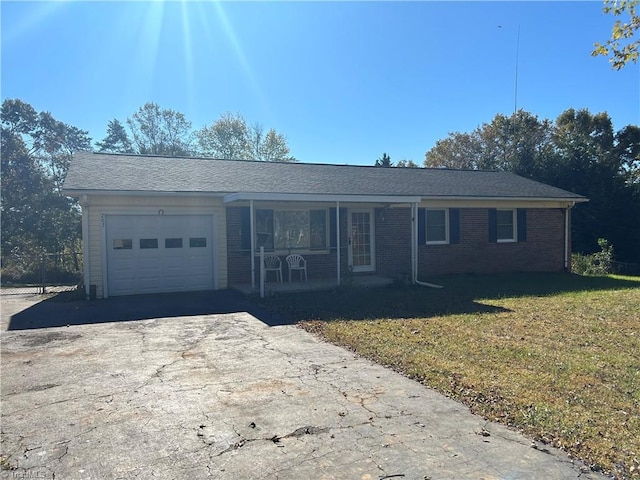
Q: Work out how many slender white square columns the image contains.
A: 3